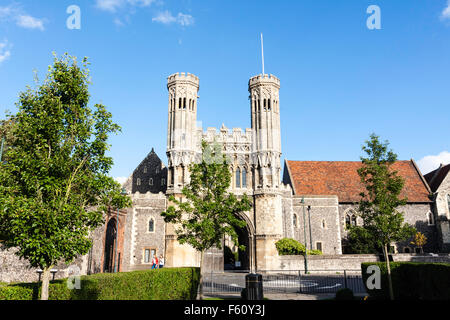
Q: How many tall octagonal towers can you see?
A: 2